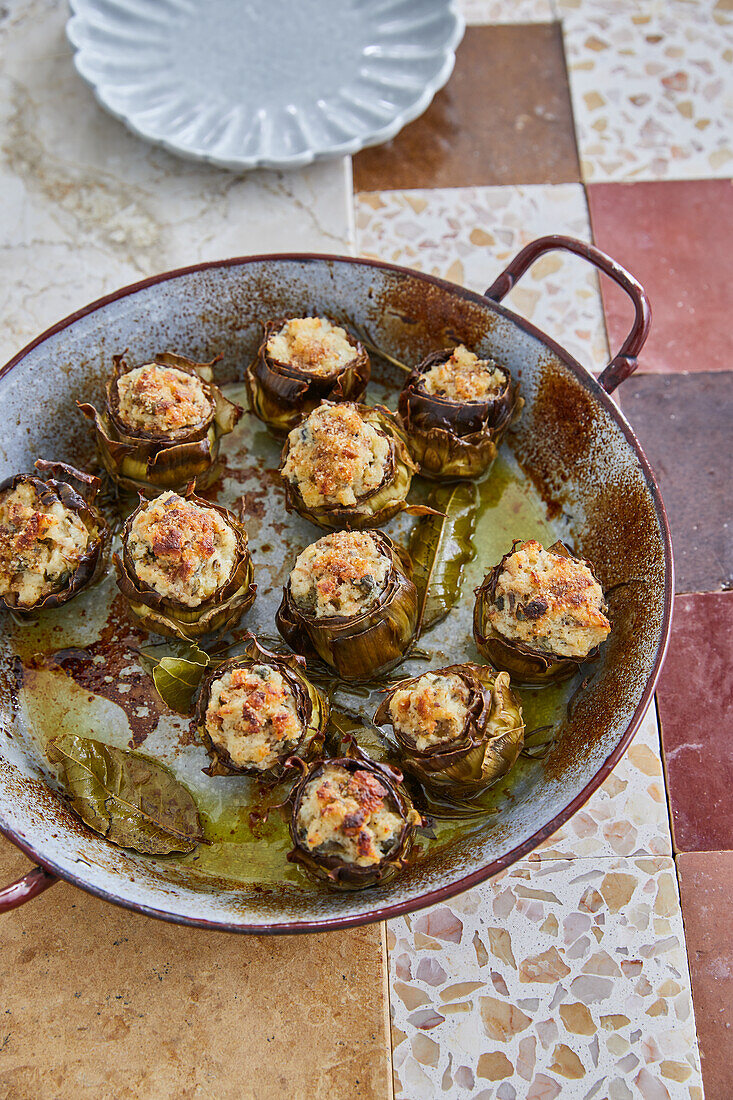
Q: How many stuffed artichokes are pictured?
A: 11